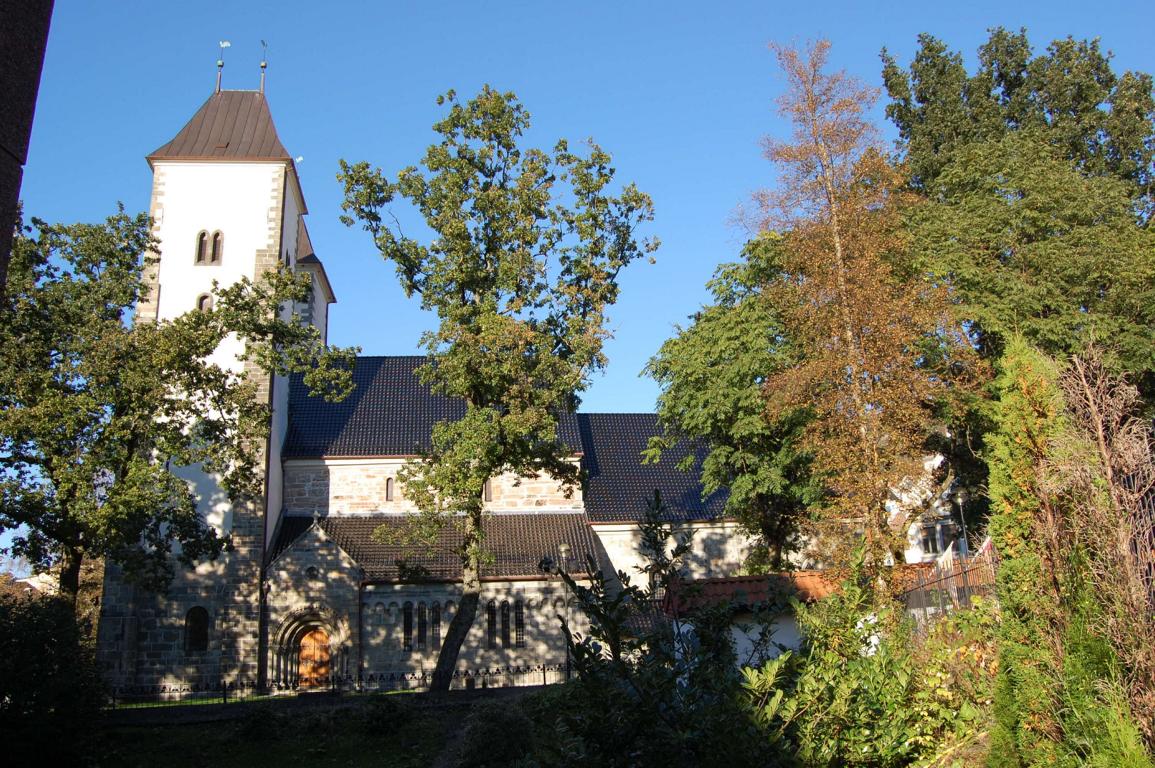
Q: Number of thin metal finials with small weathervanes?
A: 2